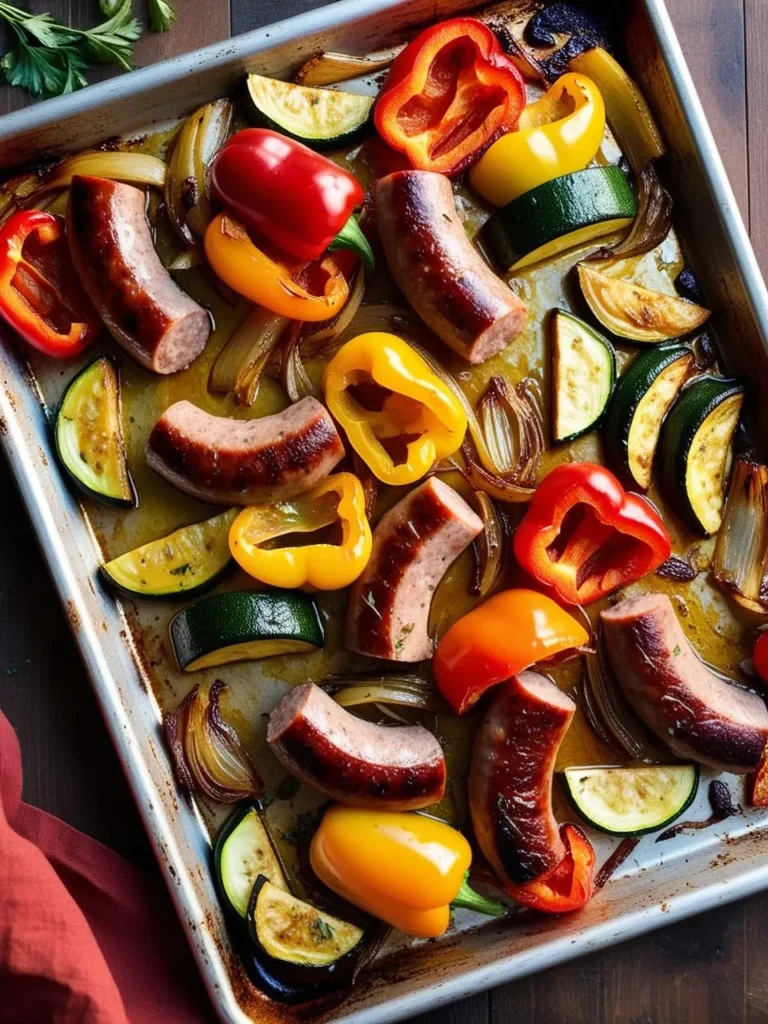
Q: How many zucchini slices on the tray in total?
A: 11